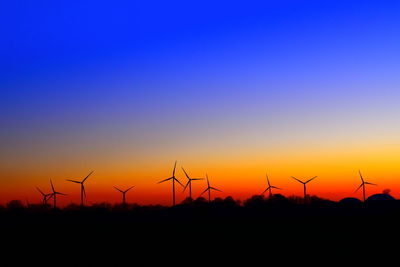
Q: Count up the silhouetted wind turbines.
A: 10